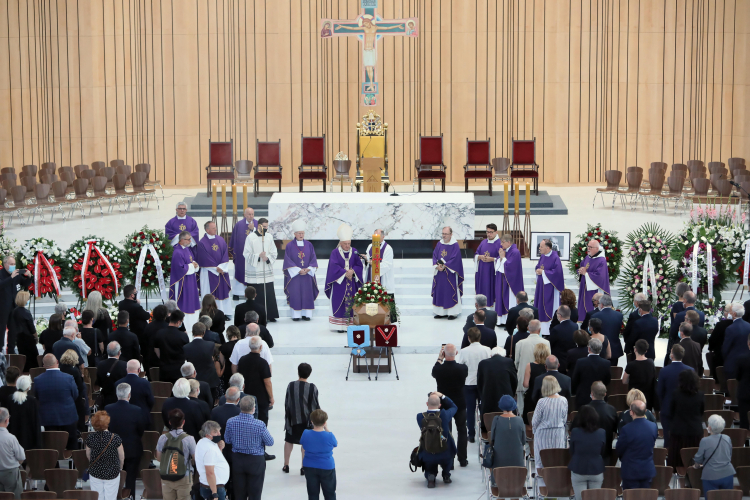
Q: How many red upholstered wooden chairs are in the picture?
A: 6